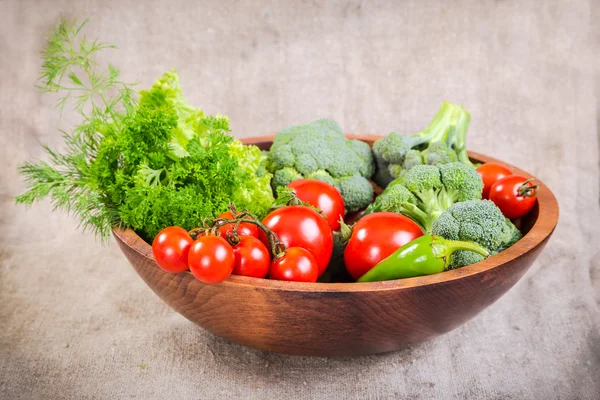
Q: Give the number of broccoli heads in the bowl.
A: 4